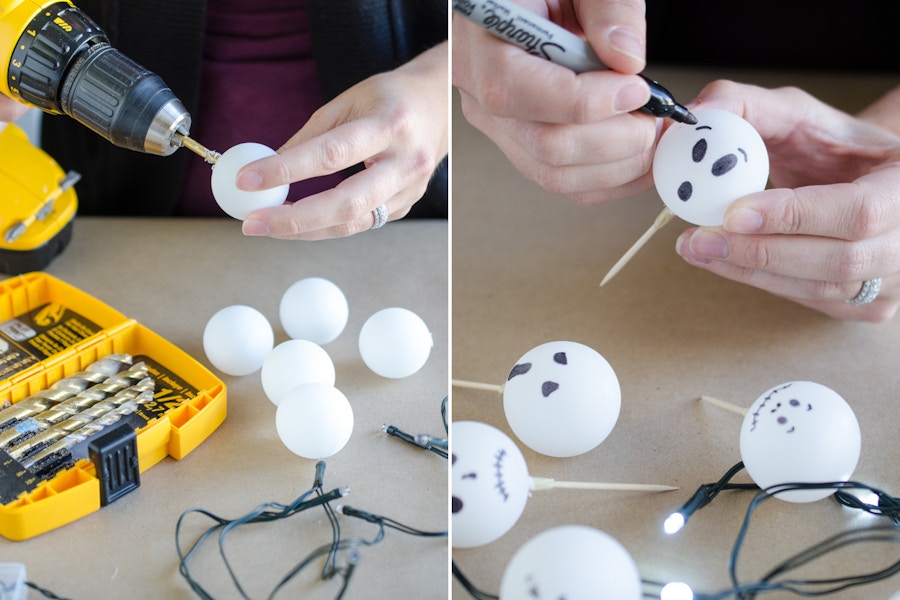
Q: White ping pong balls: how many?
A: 11